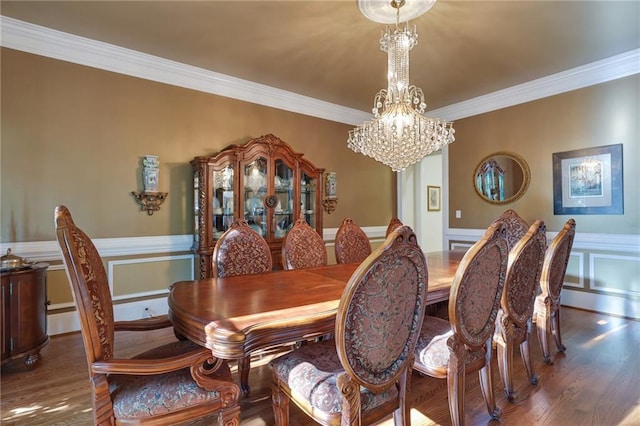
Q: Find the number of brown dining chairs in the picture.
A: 10